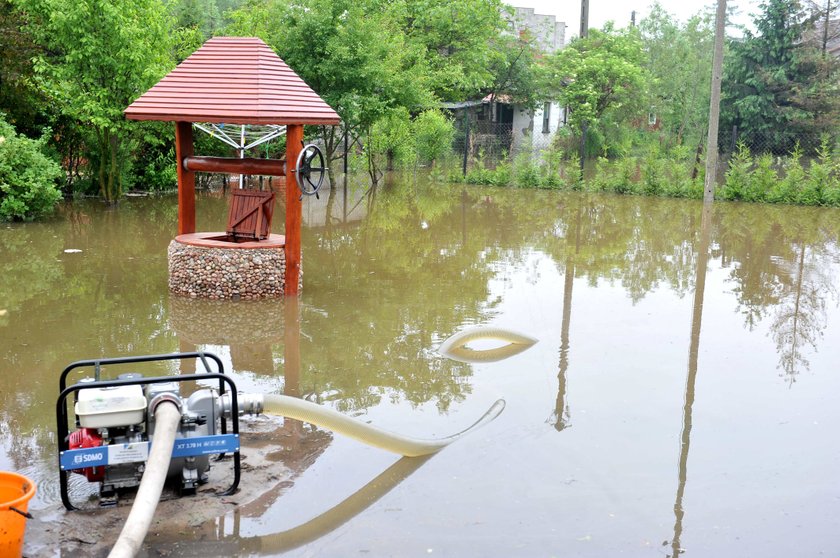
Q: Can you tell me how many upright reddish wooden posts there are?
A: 2